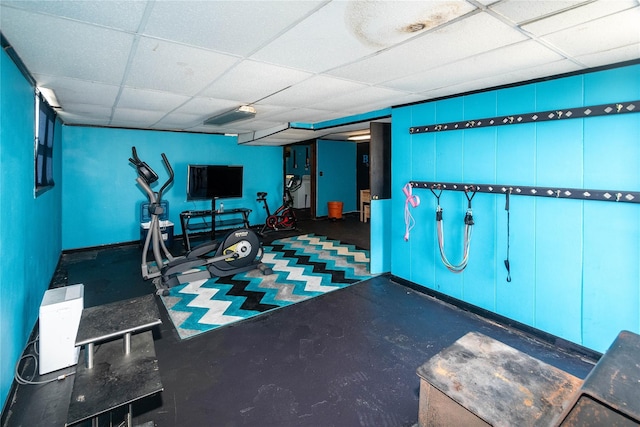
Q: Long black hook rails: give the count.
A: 2